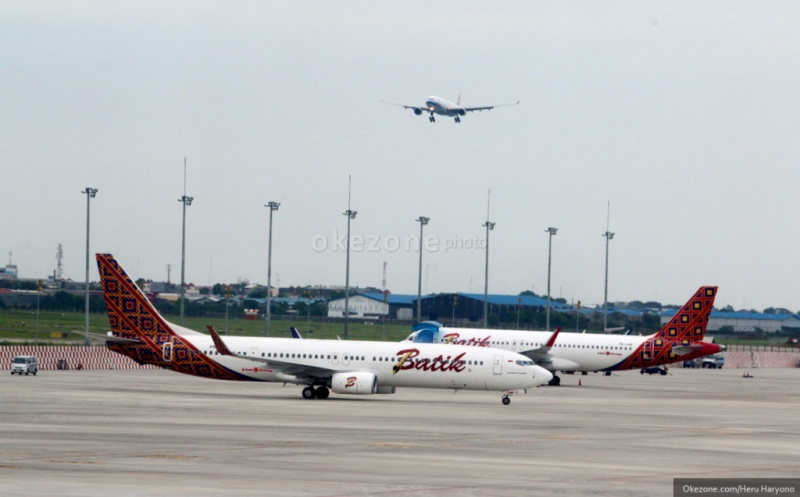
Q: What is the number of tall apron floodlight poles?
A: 8